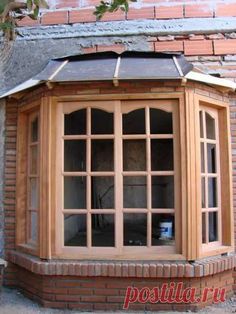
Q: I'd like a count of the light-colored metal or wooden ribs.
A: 3